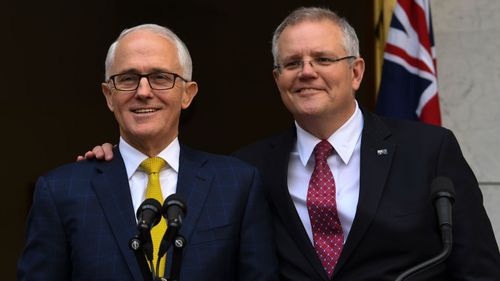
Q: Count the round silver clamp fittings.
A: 2